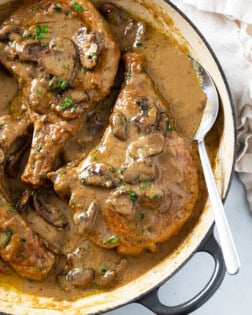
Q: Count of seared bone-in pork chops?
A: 3